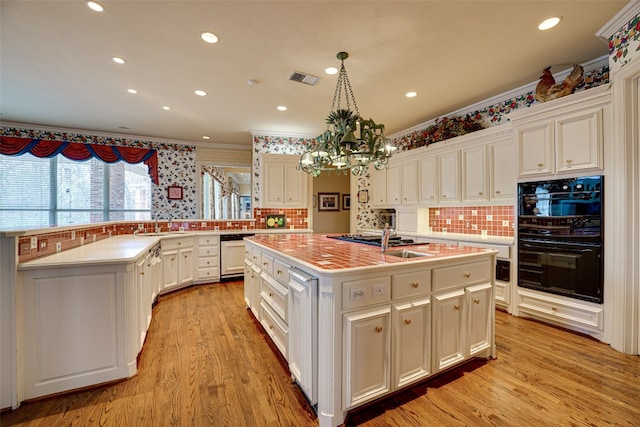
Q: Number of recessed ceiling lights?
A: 11